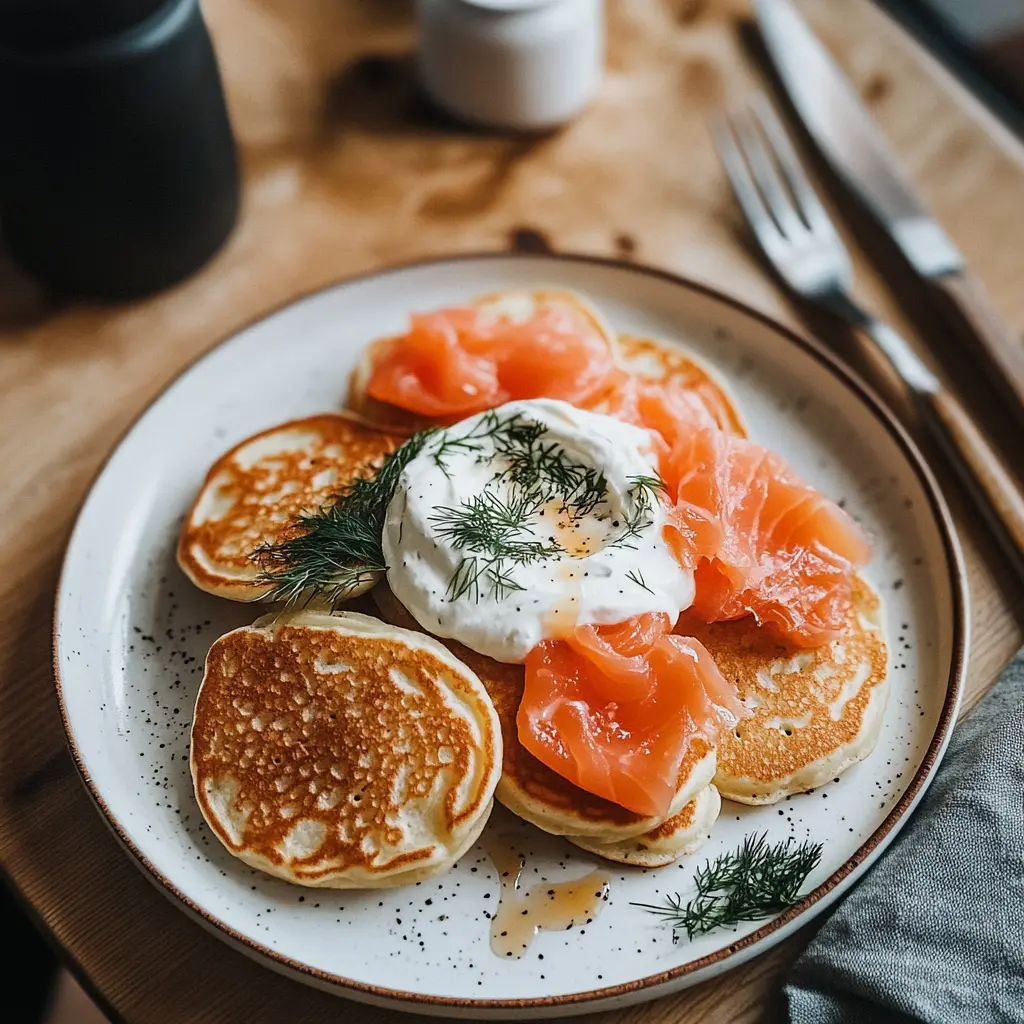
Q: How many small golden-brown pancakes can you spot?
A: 7